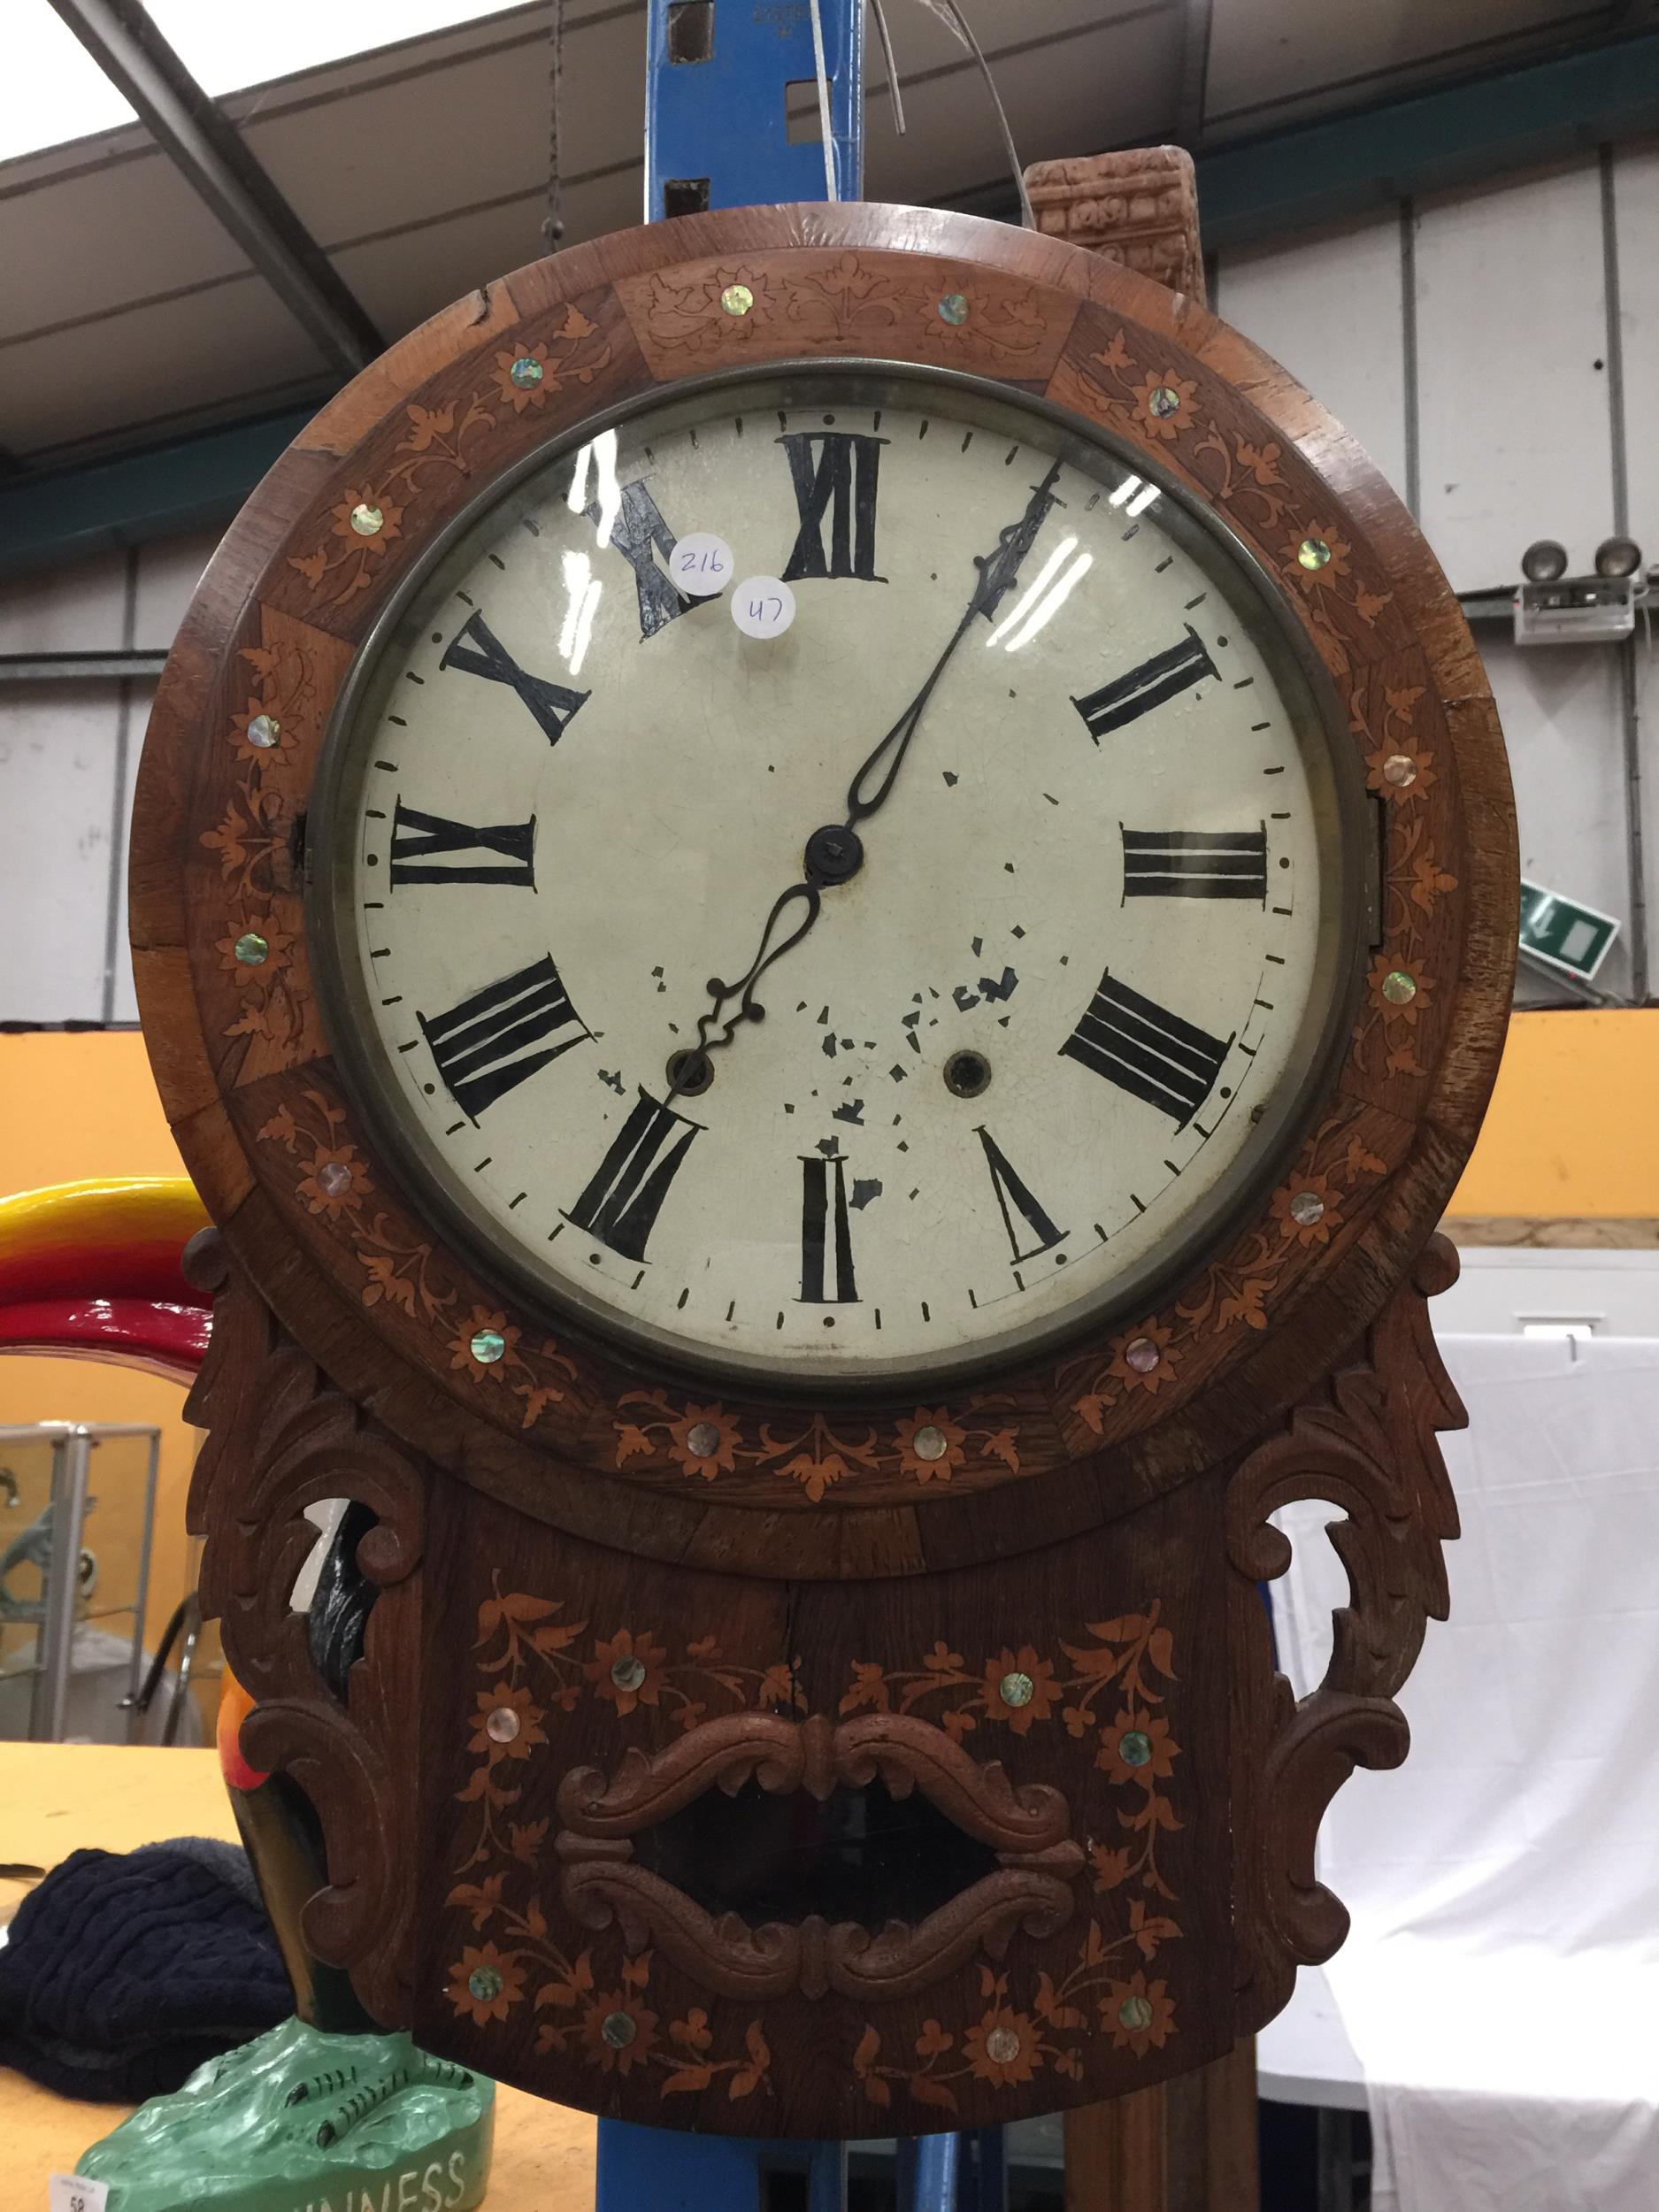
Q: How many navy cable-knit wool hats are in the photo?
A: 1